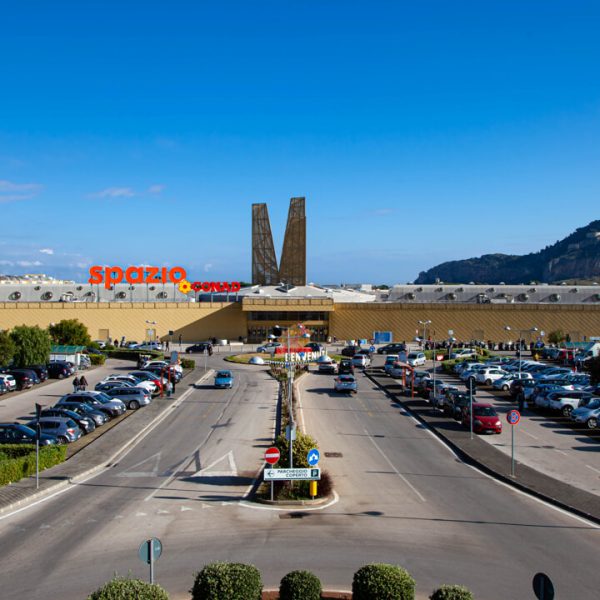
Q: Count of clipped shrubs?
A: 5